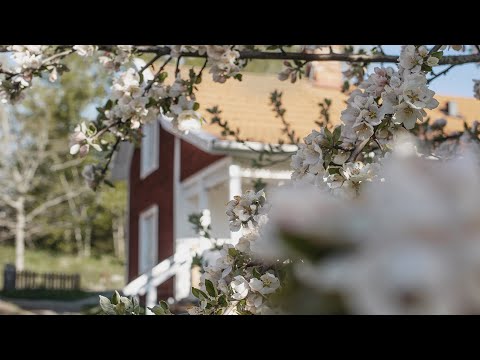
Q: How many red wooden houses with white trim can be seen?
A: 1